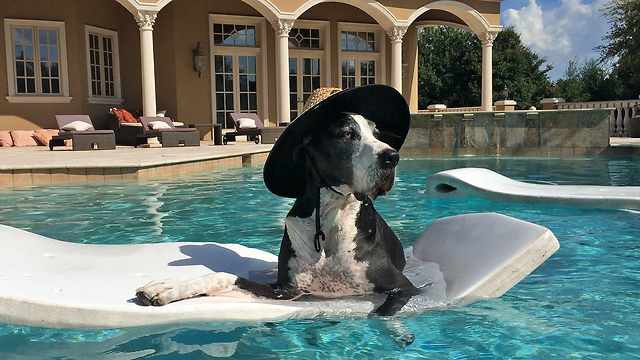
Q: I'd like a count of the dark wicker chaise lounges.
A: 3